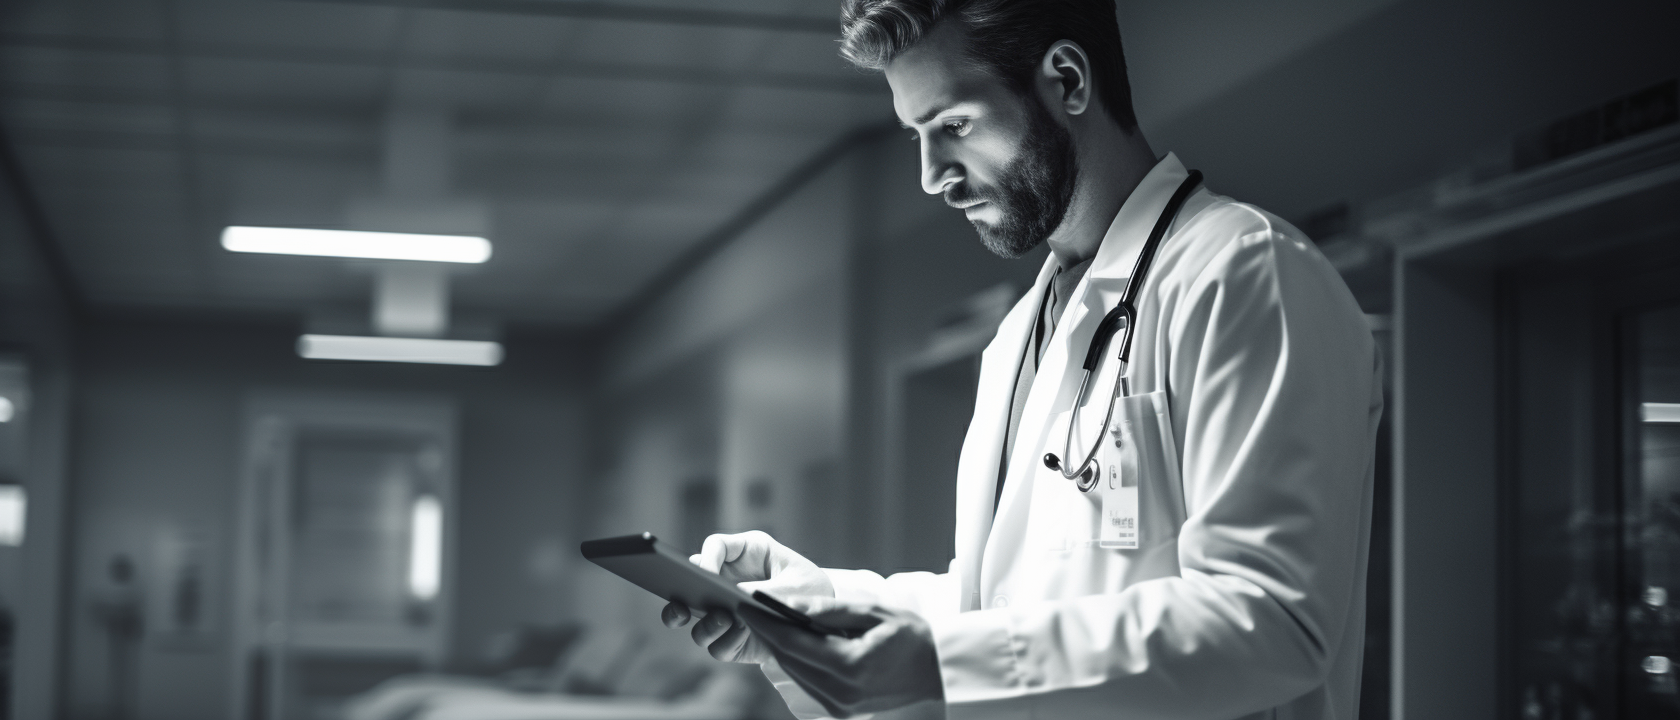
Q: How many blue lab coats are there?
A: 0